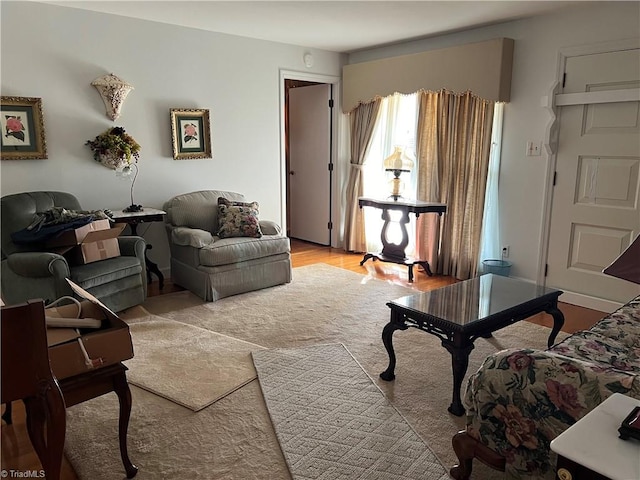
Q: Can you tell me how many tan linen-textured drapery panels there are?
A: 2